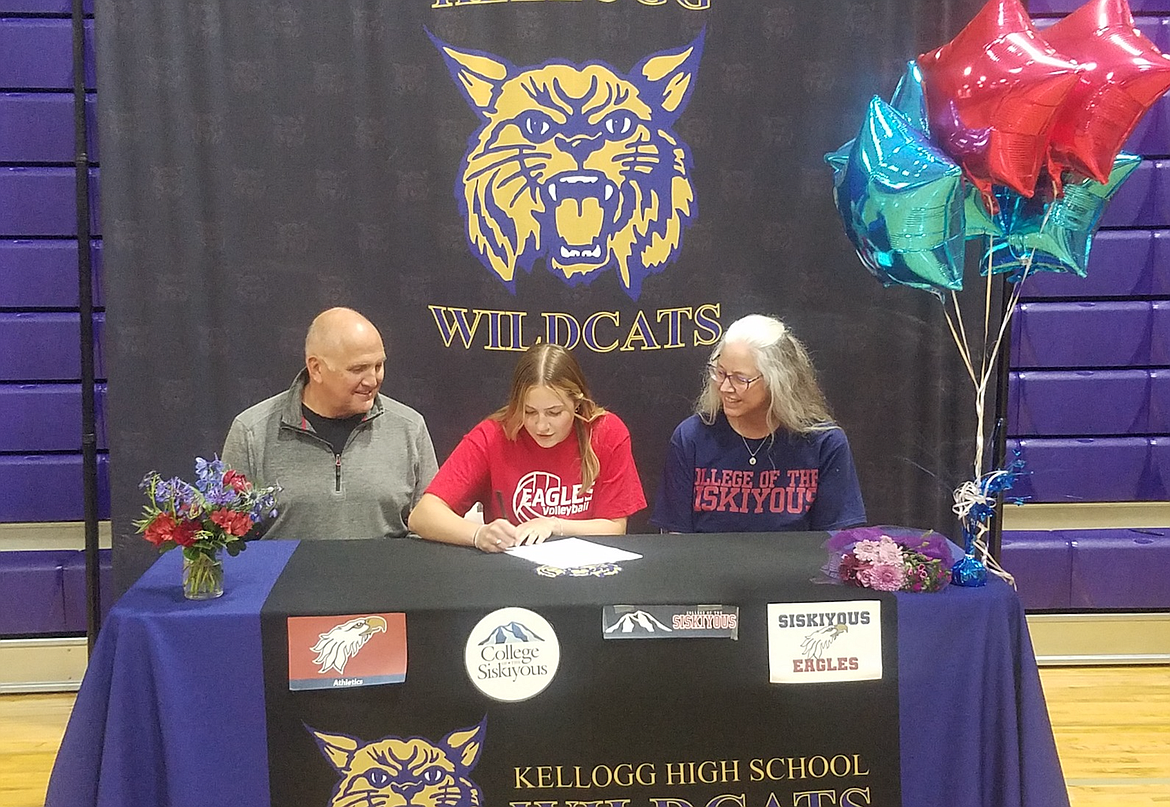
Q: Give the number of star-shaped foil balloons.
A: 5